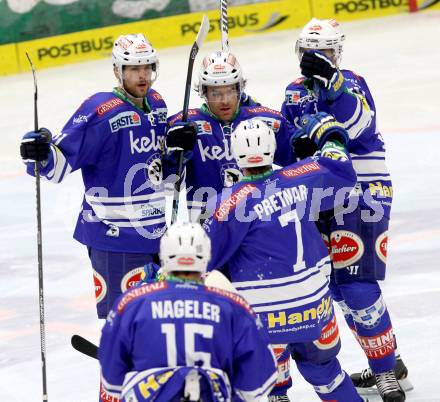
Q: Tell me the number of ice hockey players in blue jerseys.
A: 5